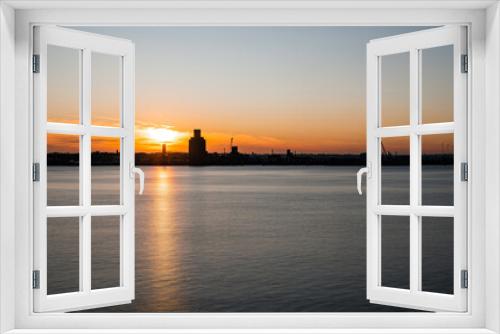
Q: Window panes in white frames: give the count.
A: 12